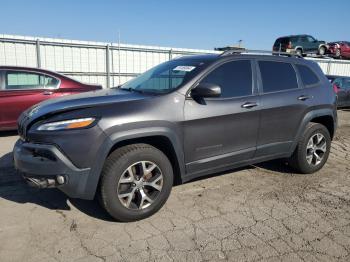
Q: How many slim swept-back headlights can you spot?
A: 1